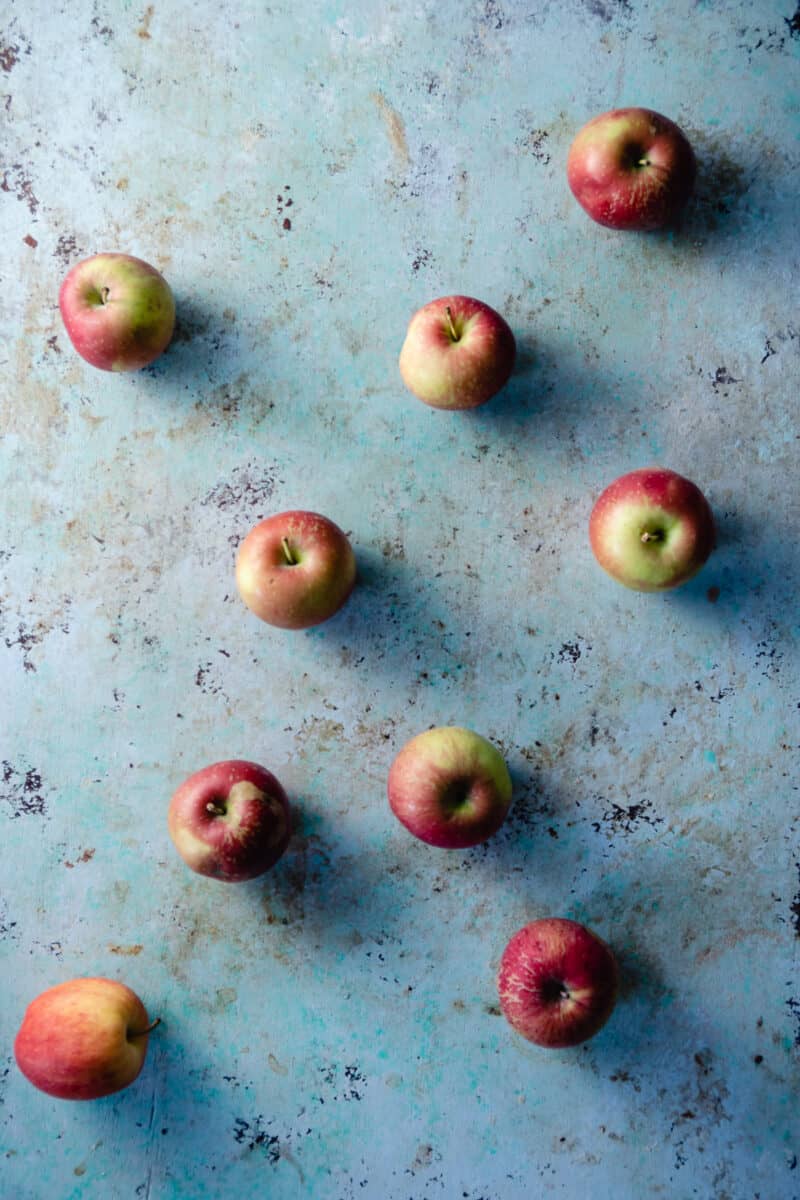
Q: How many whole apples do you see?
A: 9